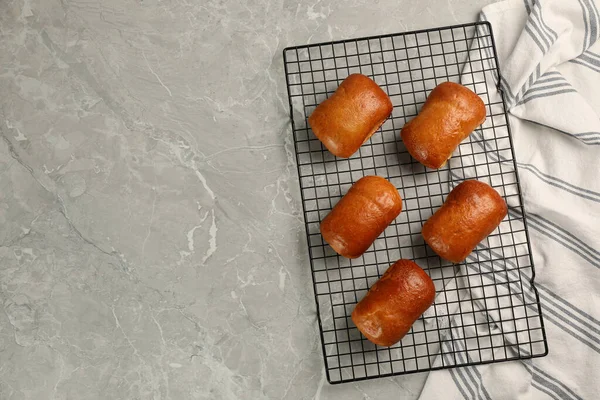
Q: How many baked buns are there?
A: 5